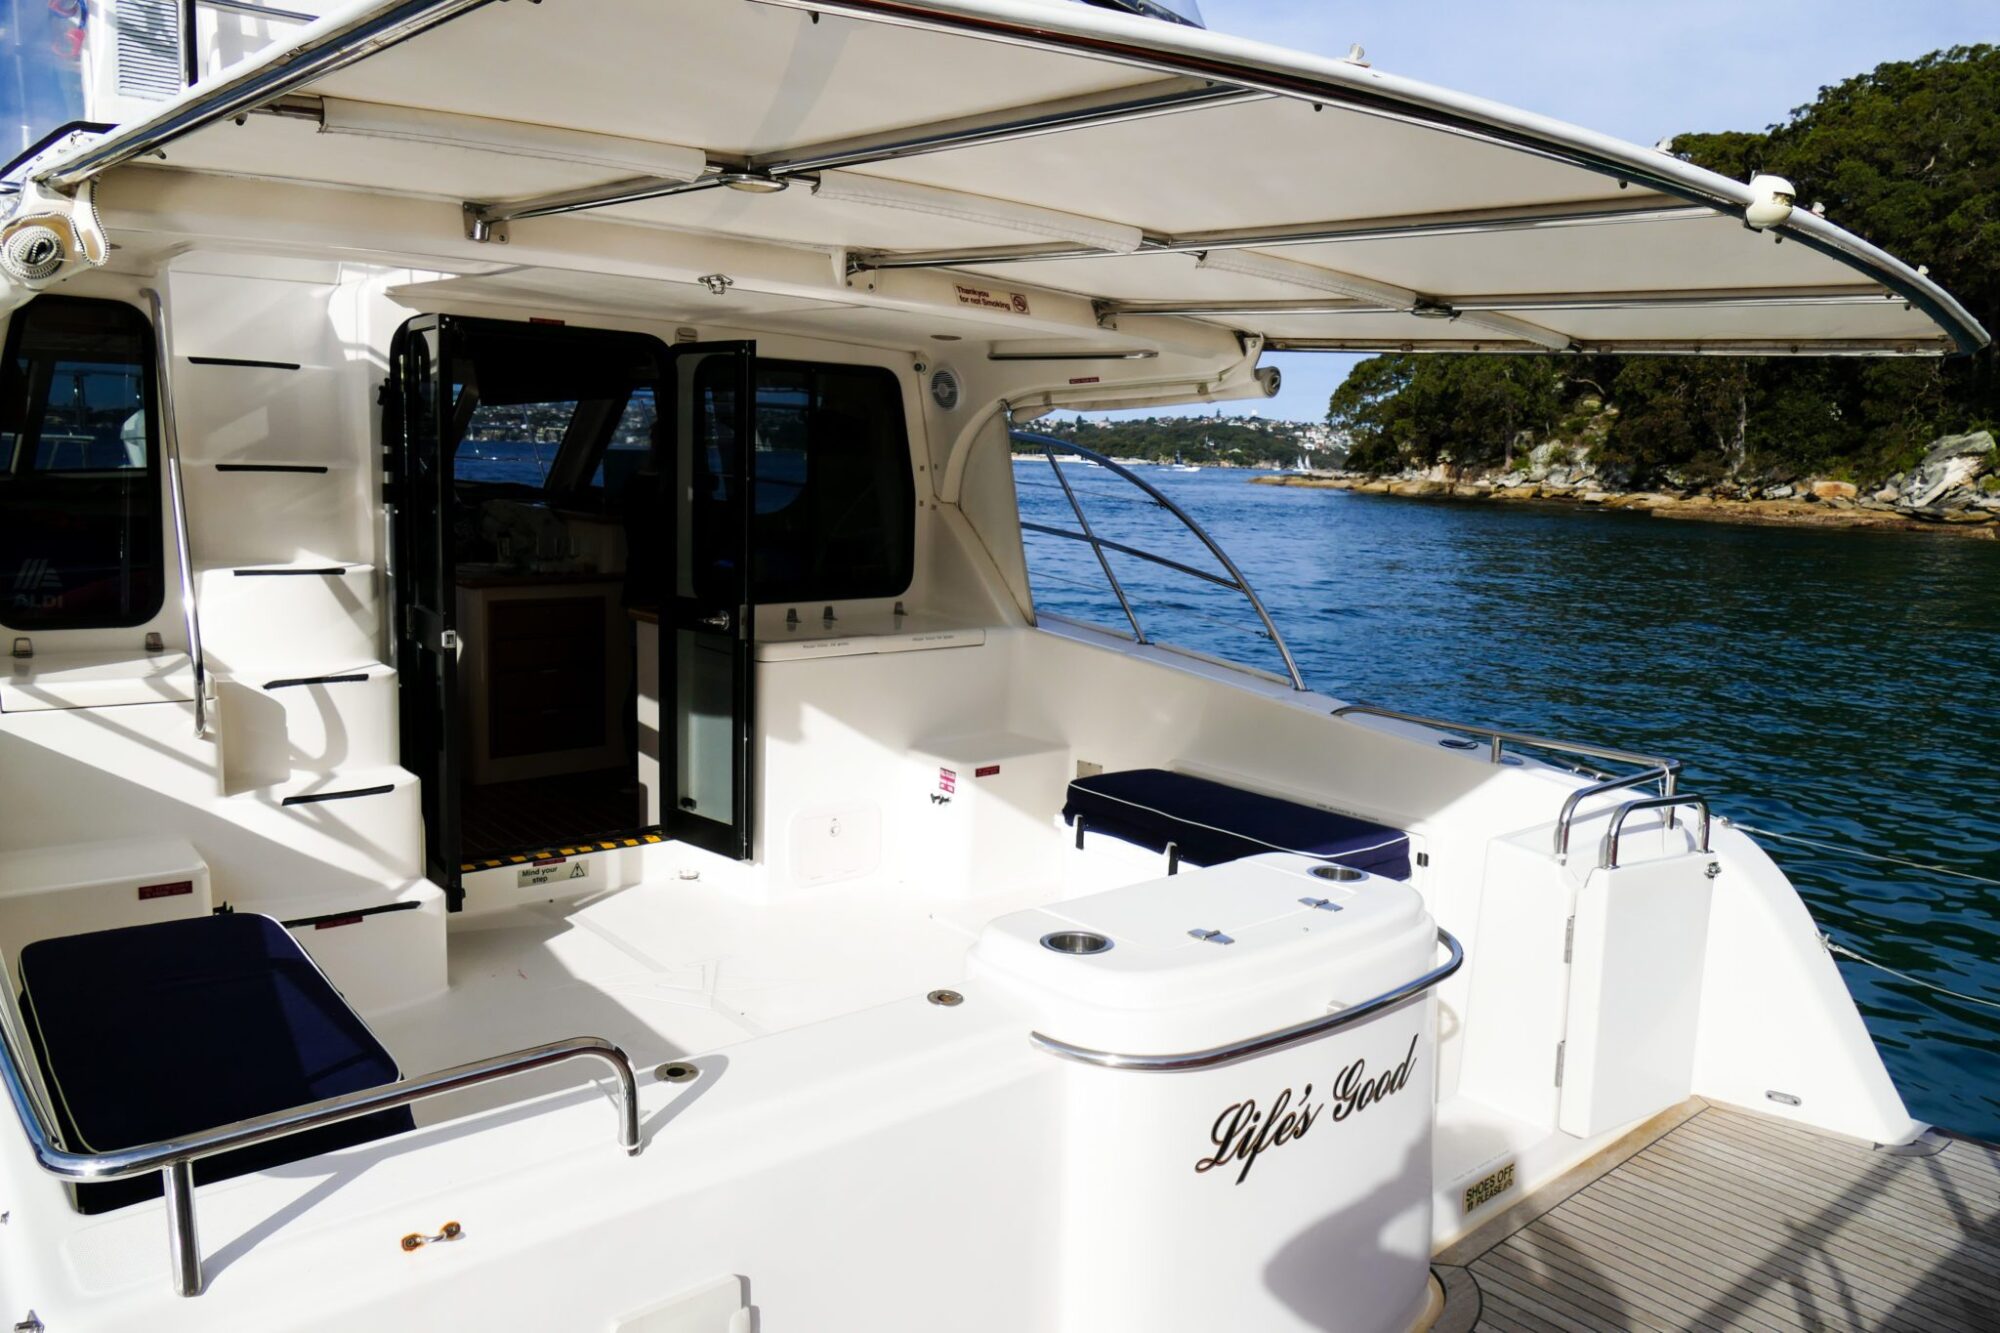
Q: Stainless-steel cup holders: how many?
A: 2